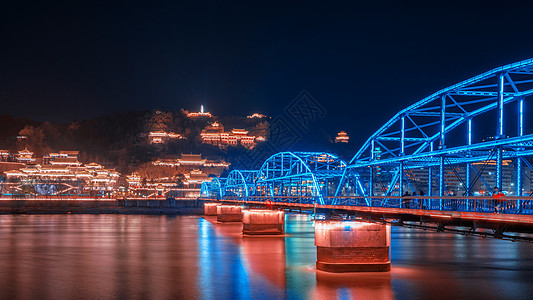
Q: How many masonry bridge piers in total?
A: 4